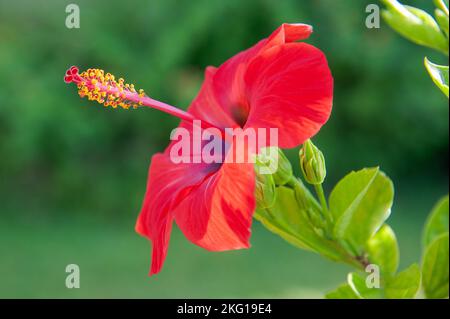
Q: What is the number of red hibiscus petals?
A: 5